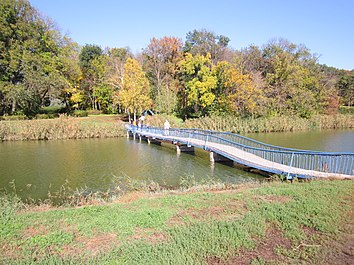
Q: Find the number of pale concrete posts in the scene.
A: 6